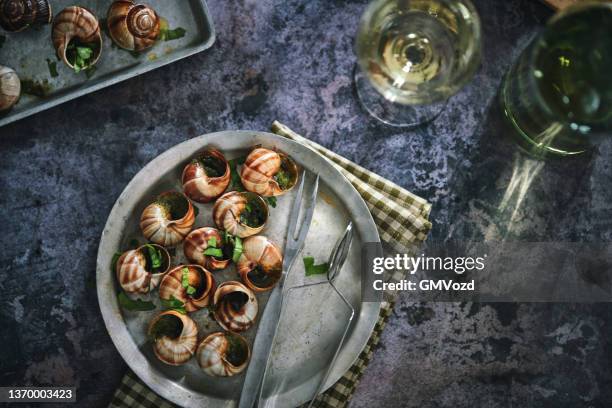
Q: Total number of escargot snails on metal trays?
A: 15